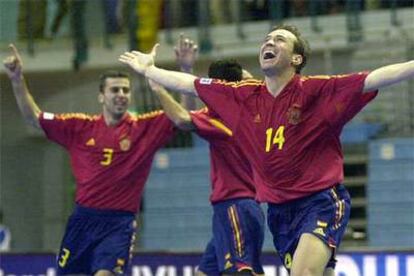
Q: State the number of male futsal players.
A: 3